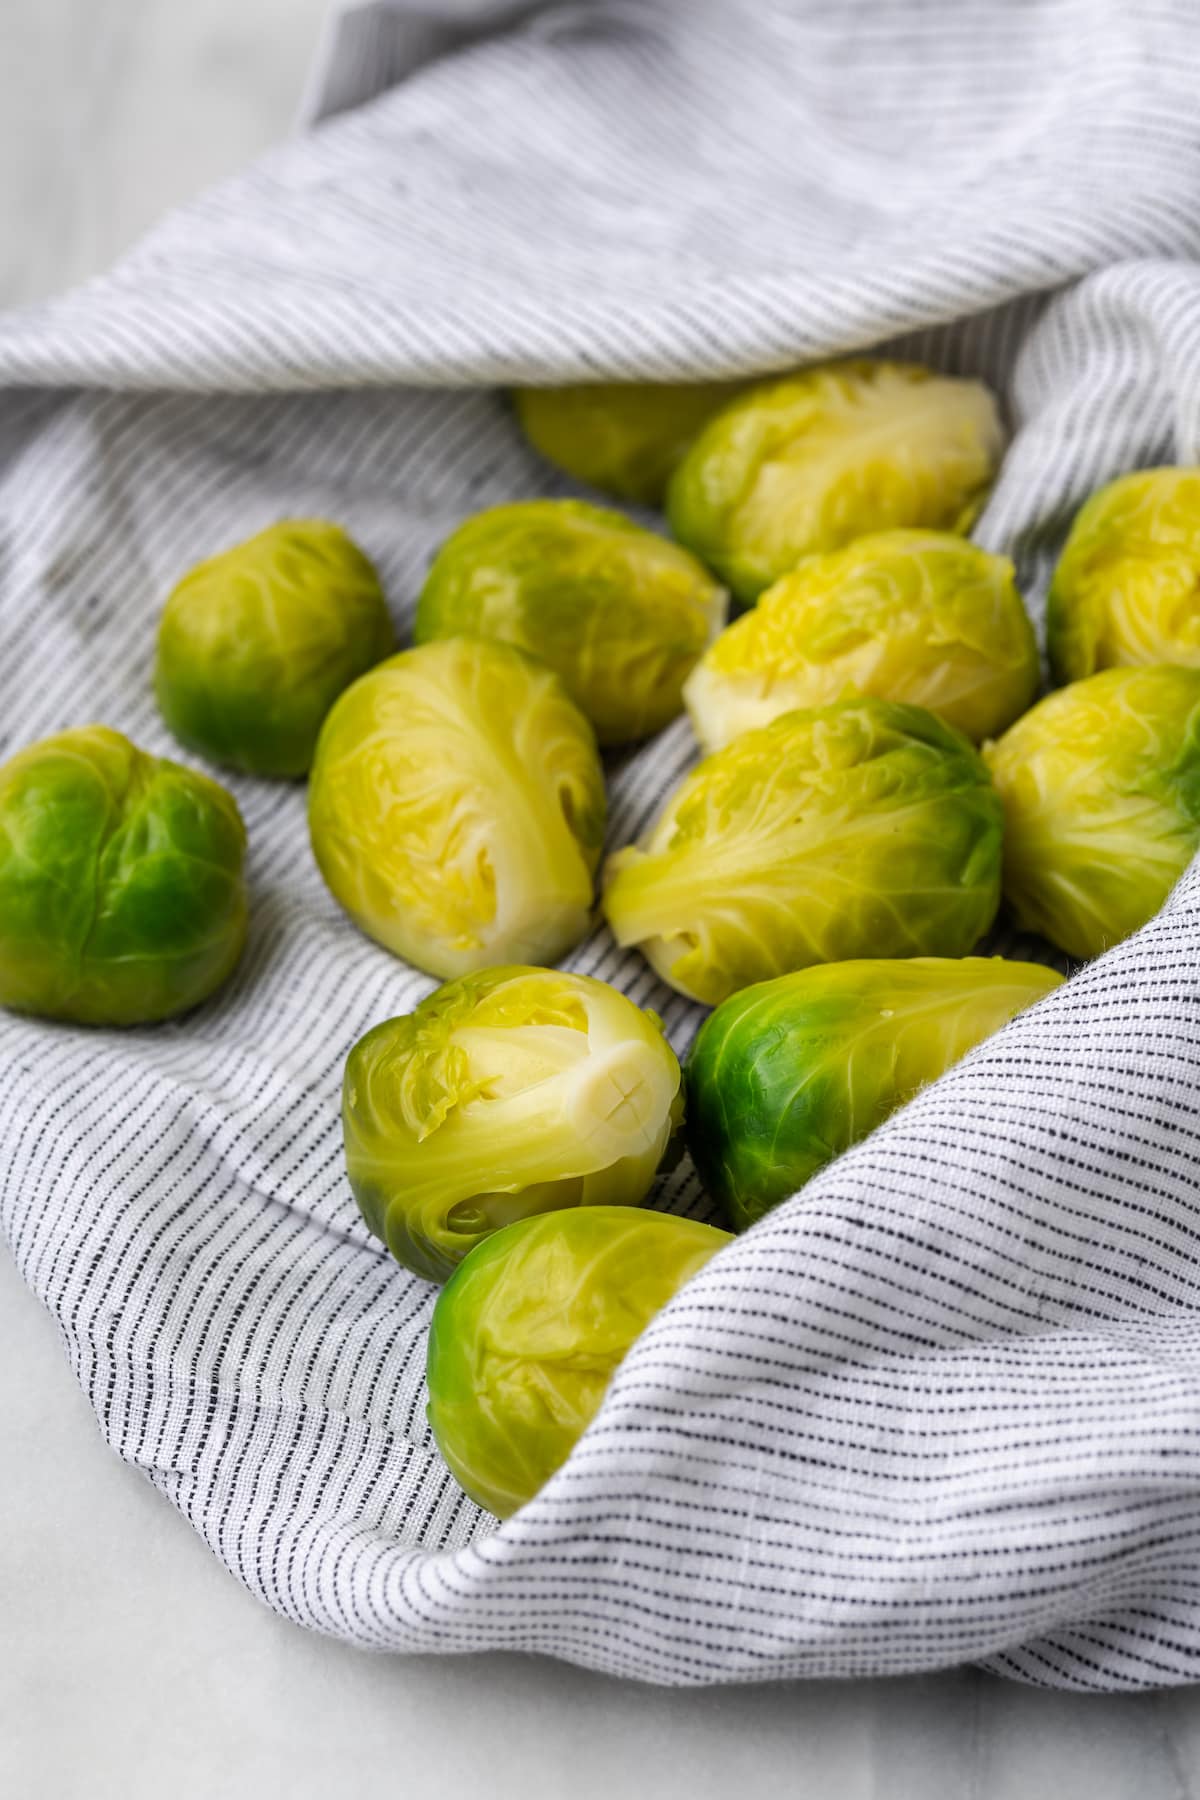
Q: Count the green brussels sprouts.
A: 13